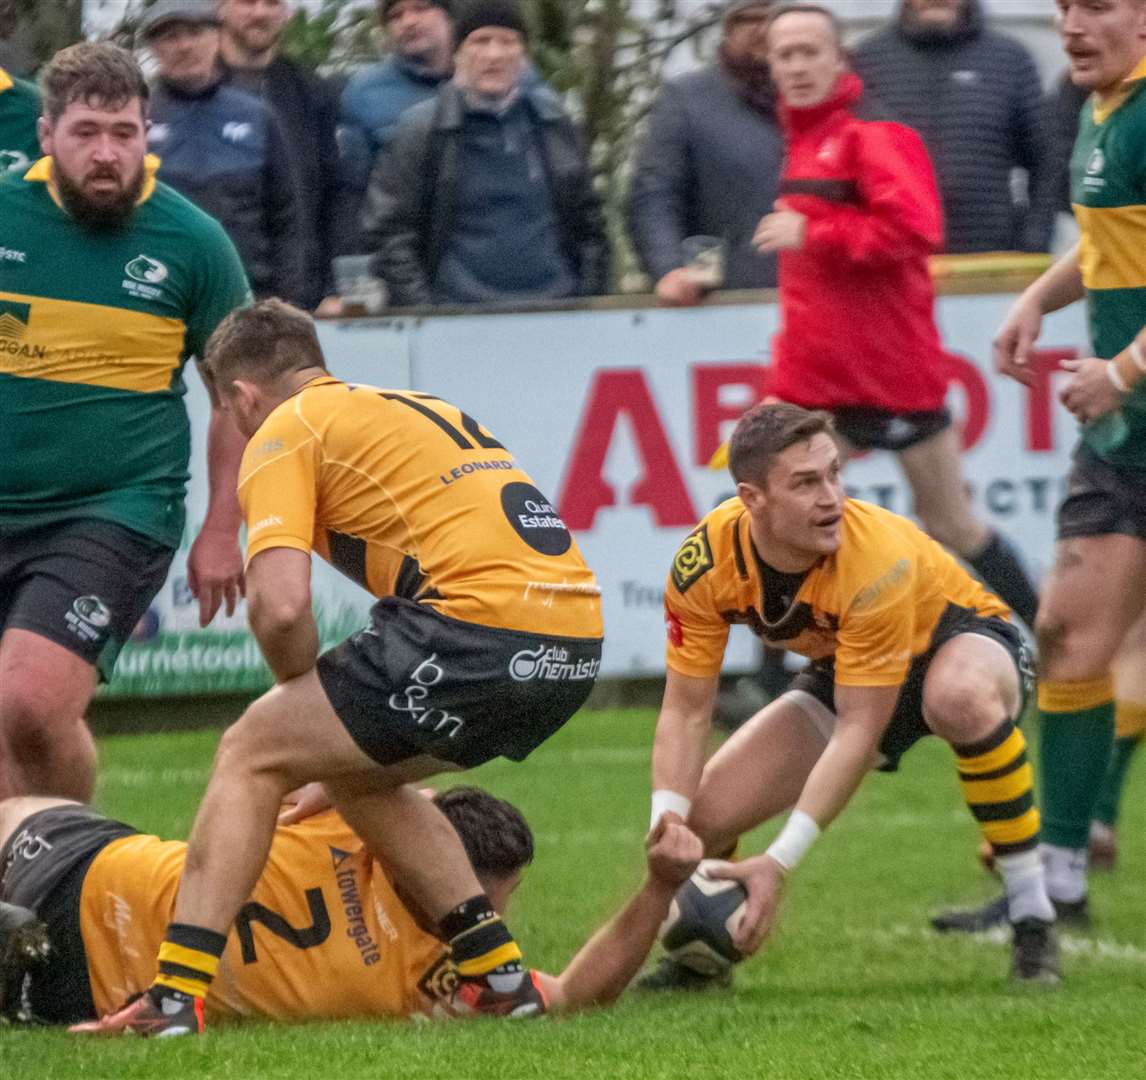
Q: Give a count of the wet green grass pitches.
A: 1